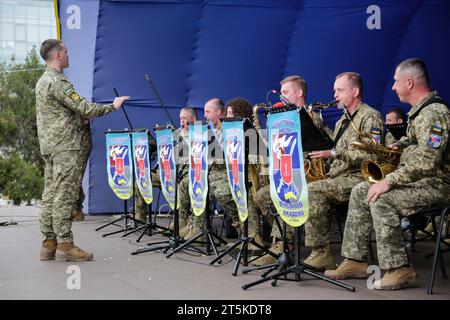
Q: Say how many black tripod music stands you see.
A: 6